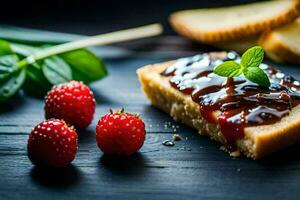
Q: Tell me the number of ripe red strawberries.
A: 3